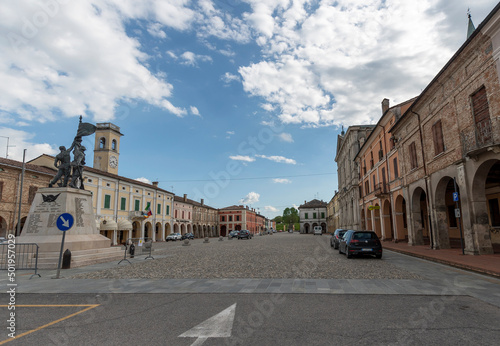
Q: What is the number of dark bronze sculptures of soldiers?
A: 3